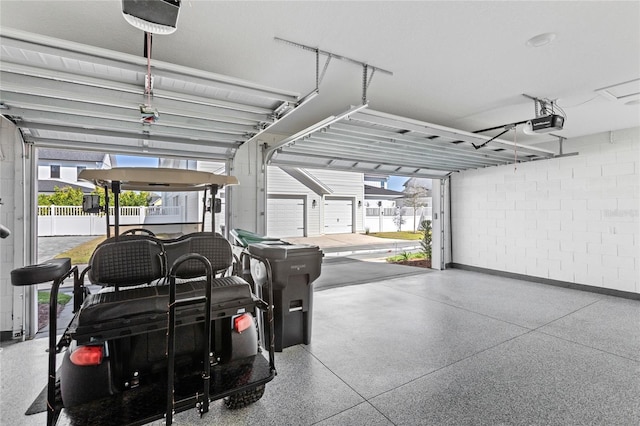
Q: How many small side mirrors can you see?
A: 2